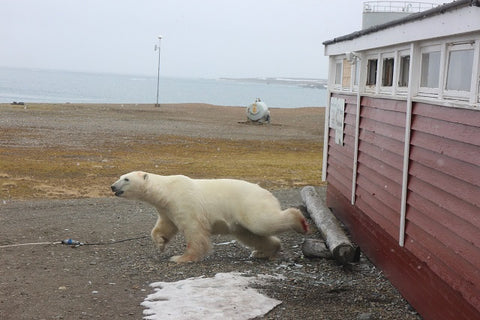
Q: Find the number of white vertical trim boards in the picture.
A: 3